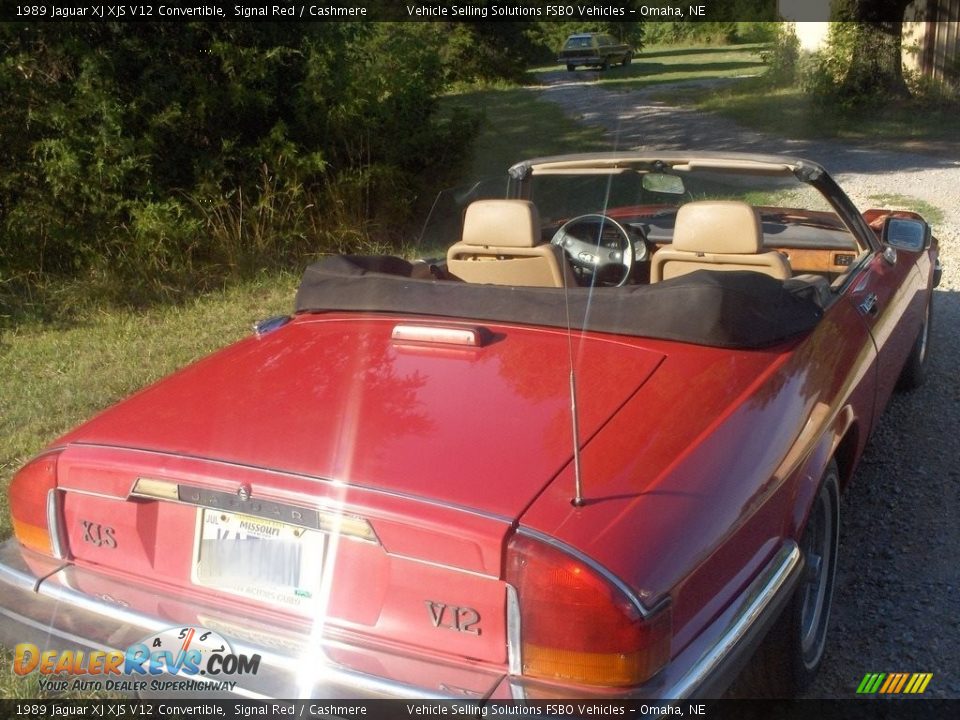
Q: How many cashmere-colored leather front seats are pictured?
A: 2